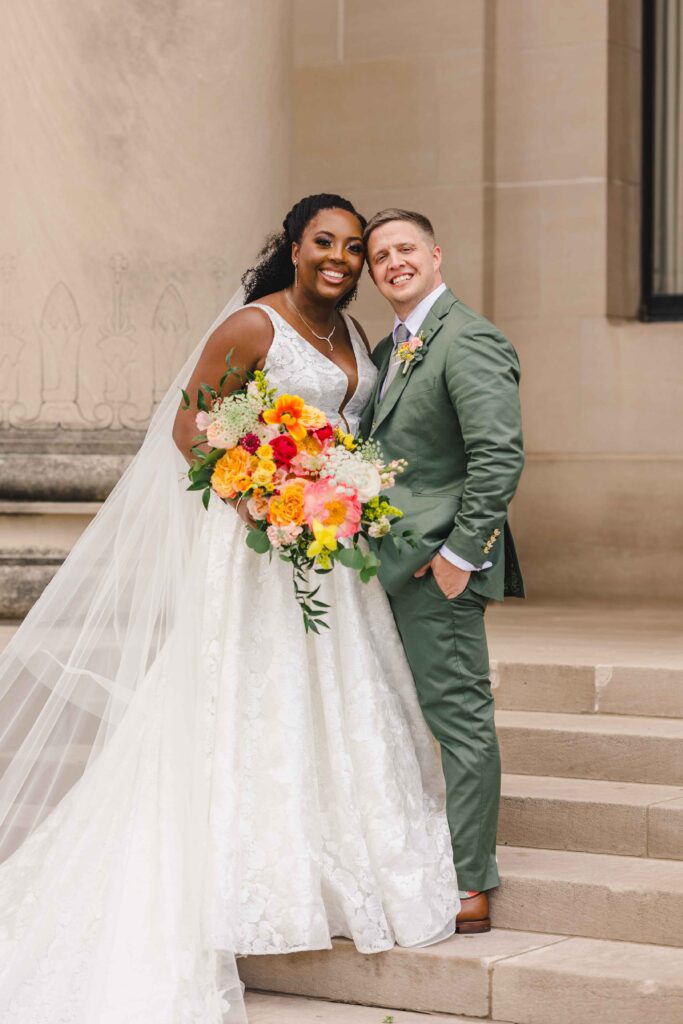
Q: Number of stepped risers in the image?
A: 5